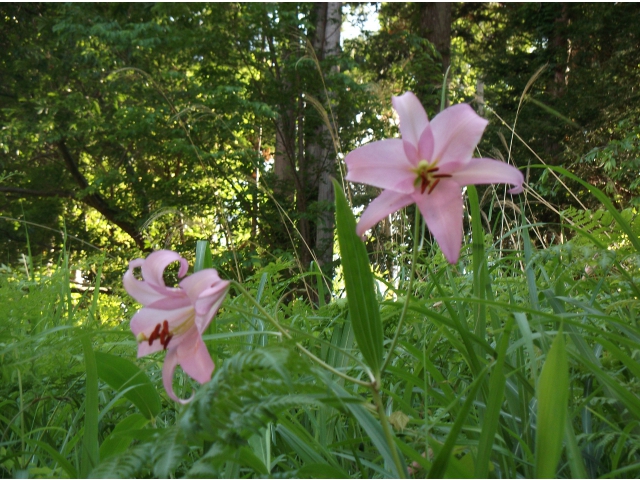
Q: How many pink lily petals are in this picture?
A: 12